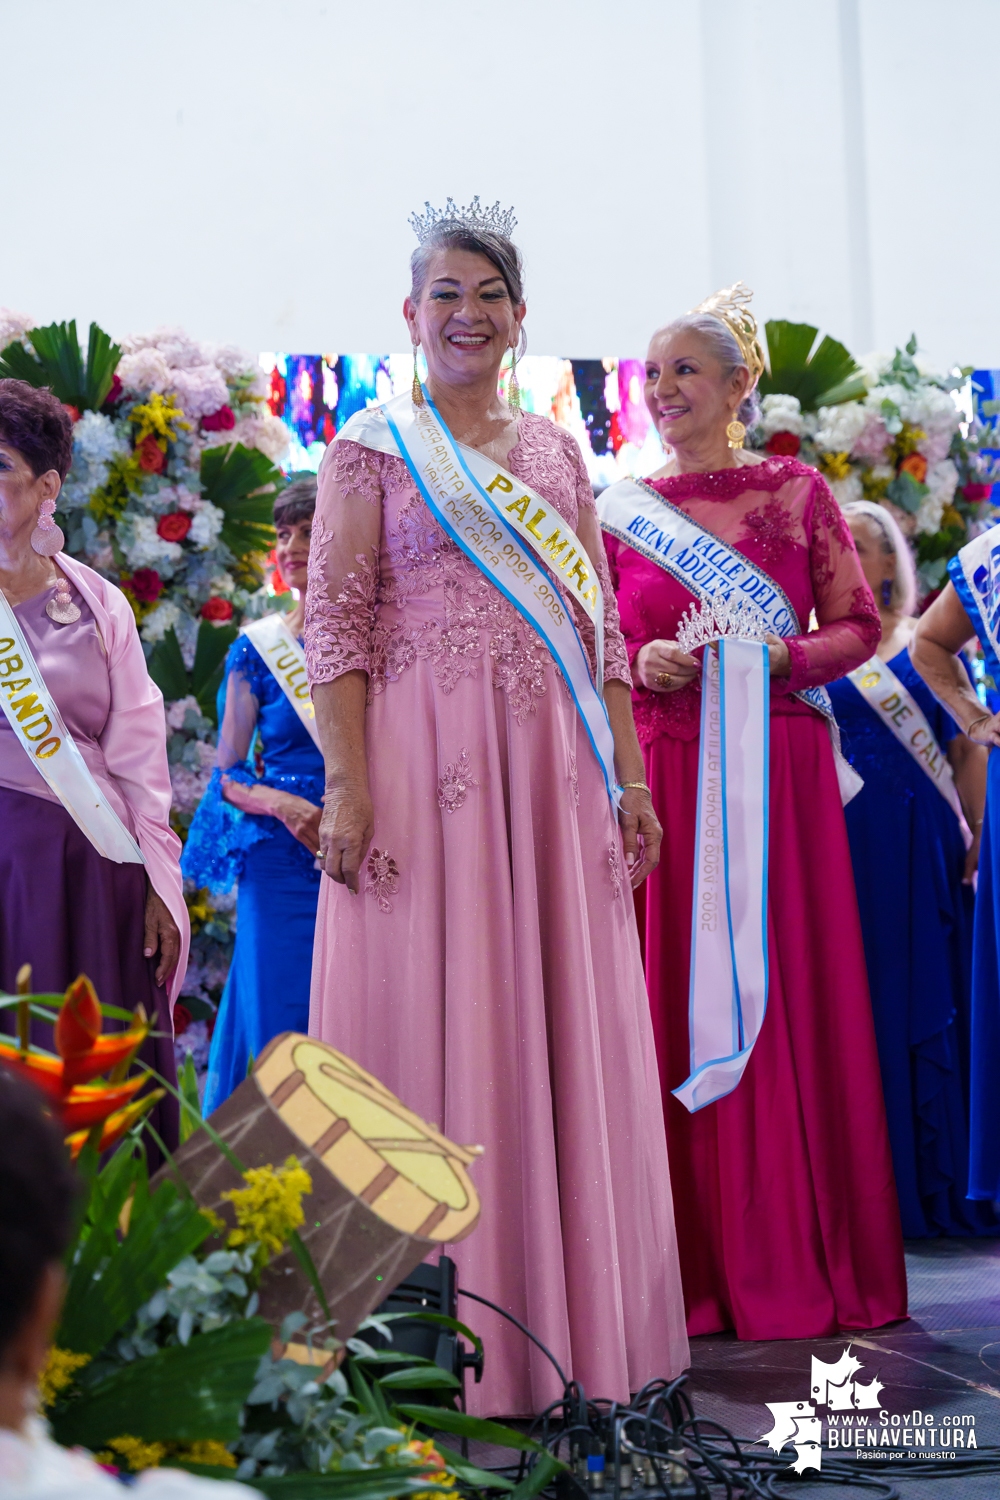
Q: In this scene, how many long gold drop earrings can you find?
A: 2